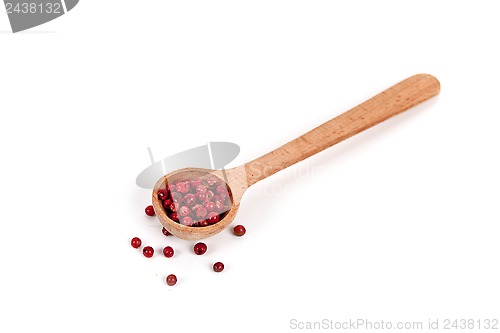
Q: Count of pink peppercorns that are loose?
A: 9